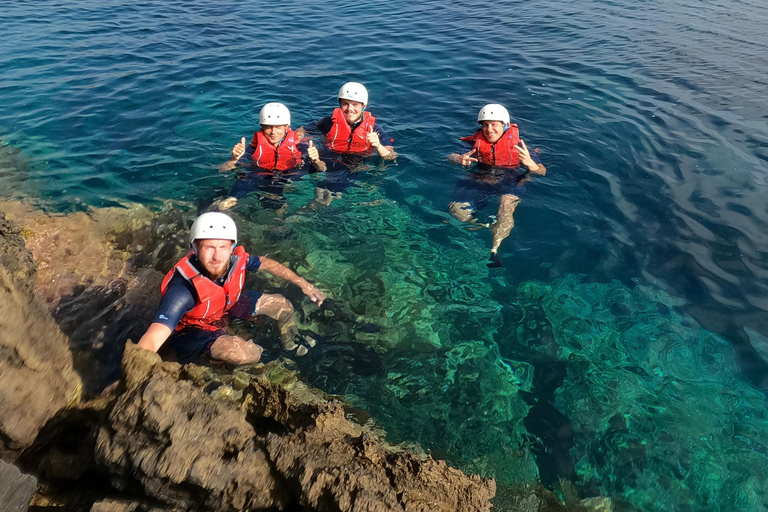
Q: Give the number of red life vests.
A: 4